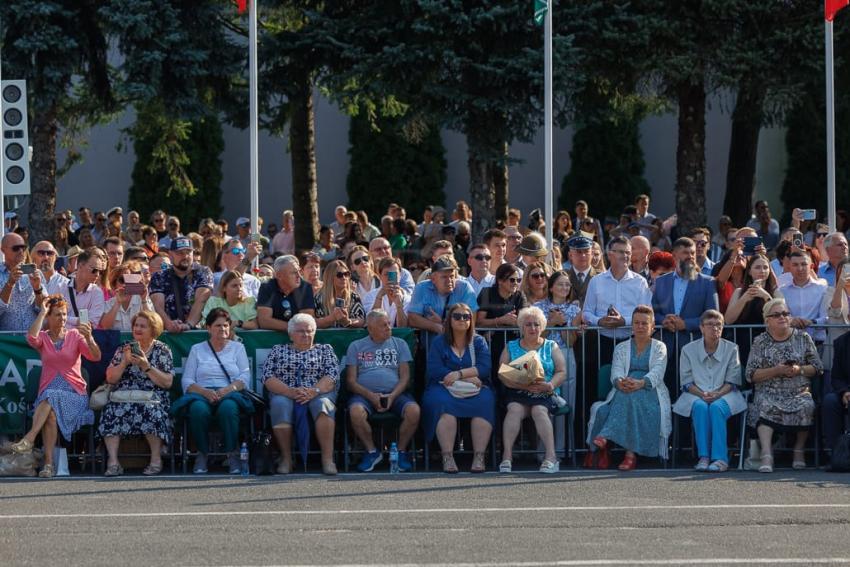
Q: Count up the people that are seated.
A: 11